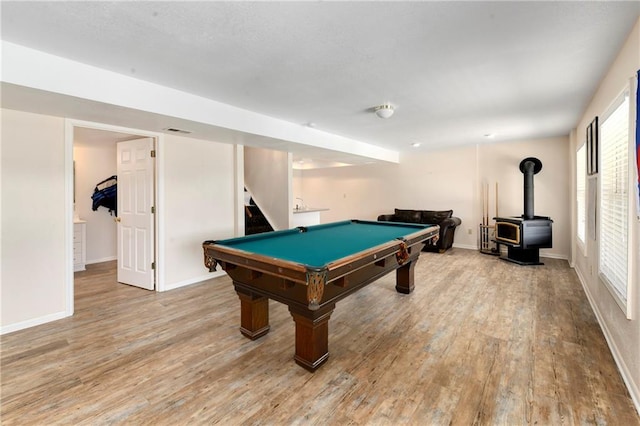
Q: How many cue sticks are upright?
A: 3